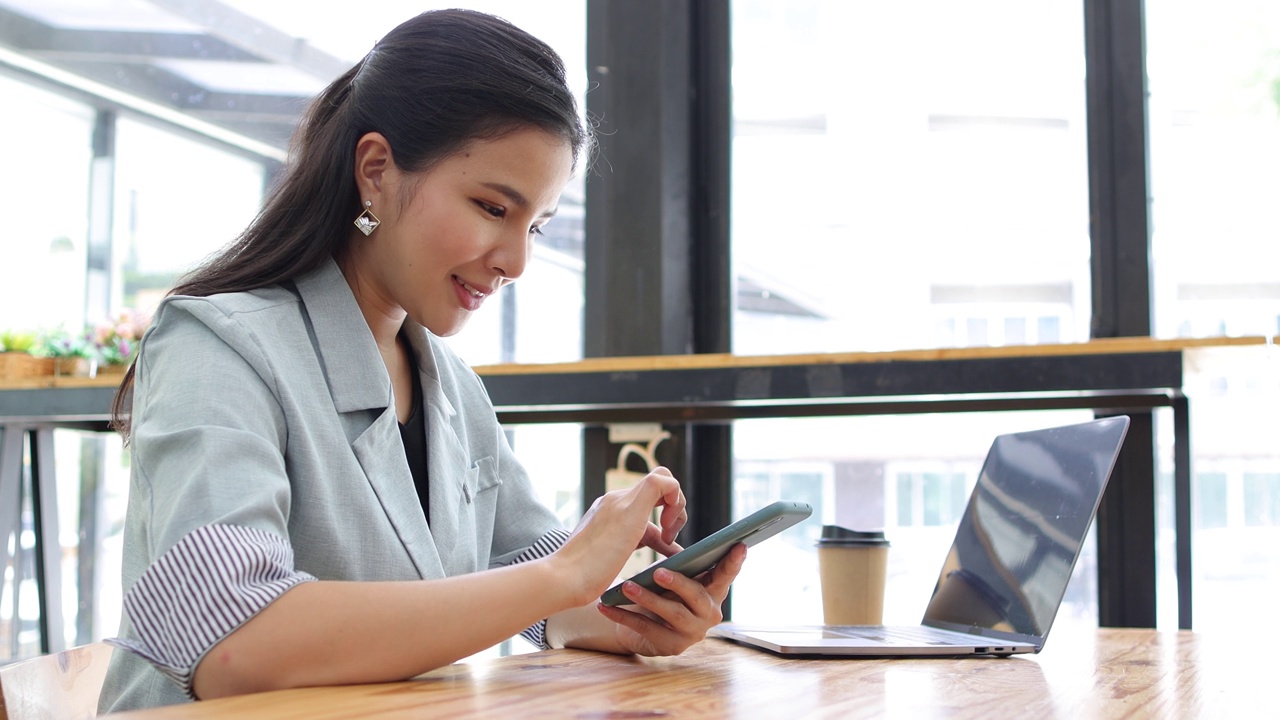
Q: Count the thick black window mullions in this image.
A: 2